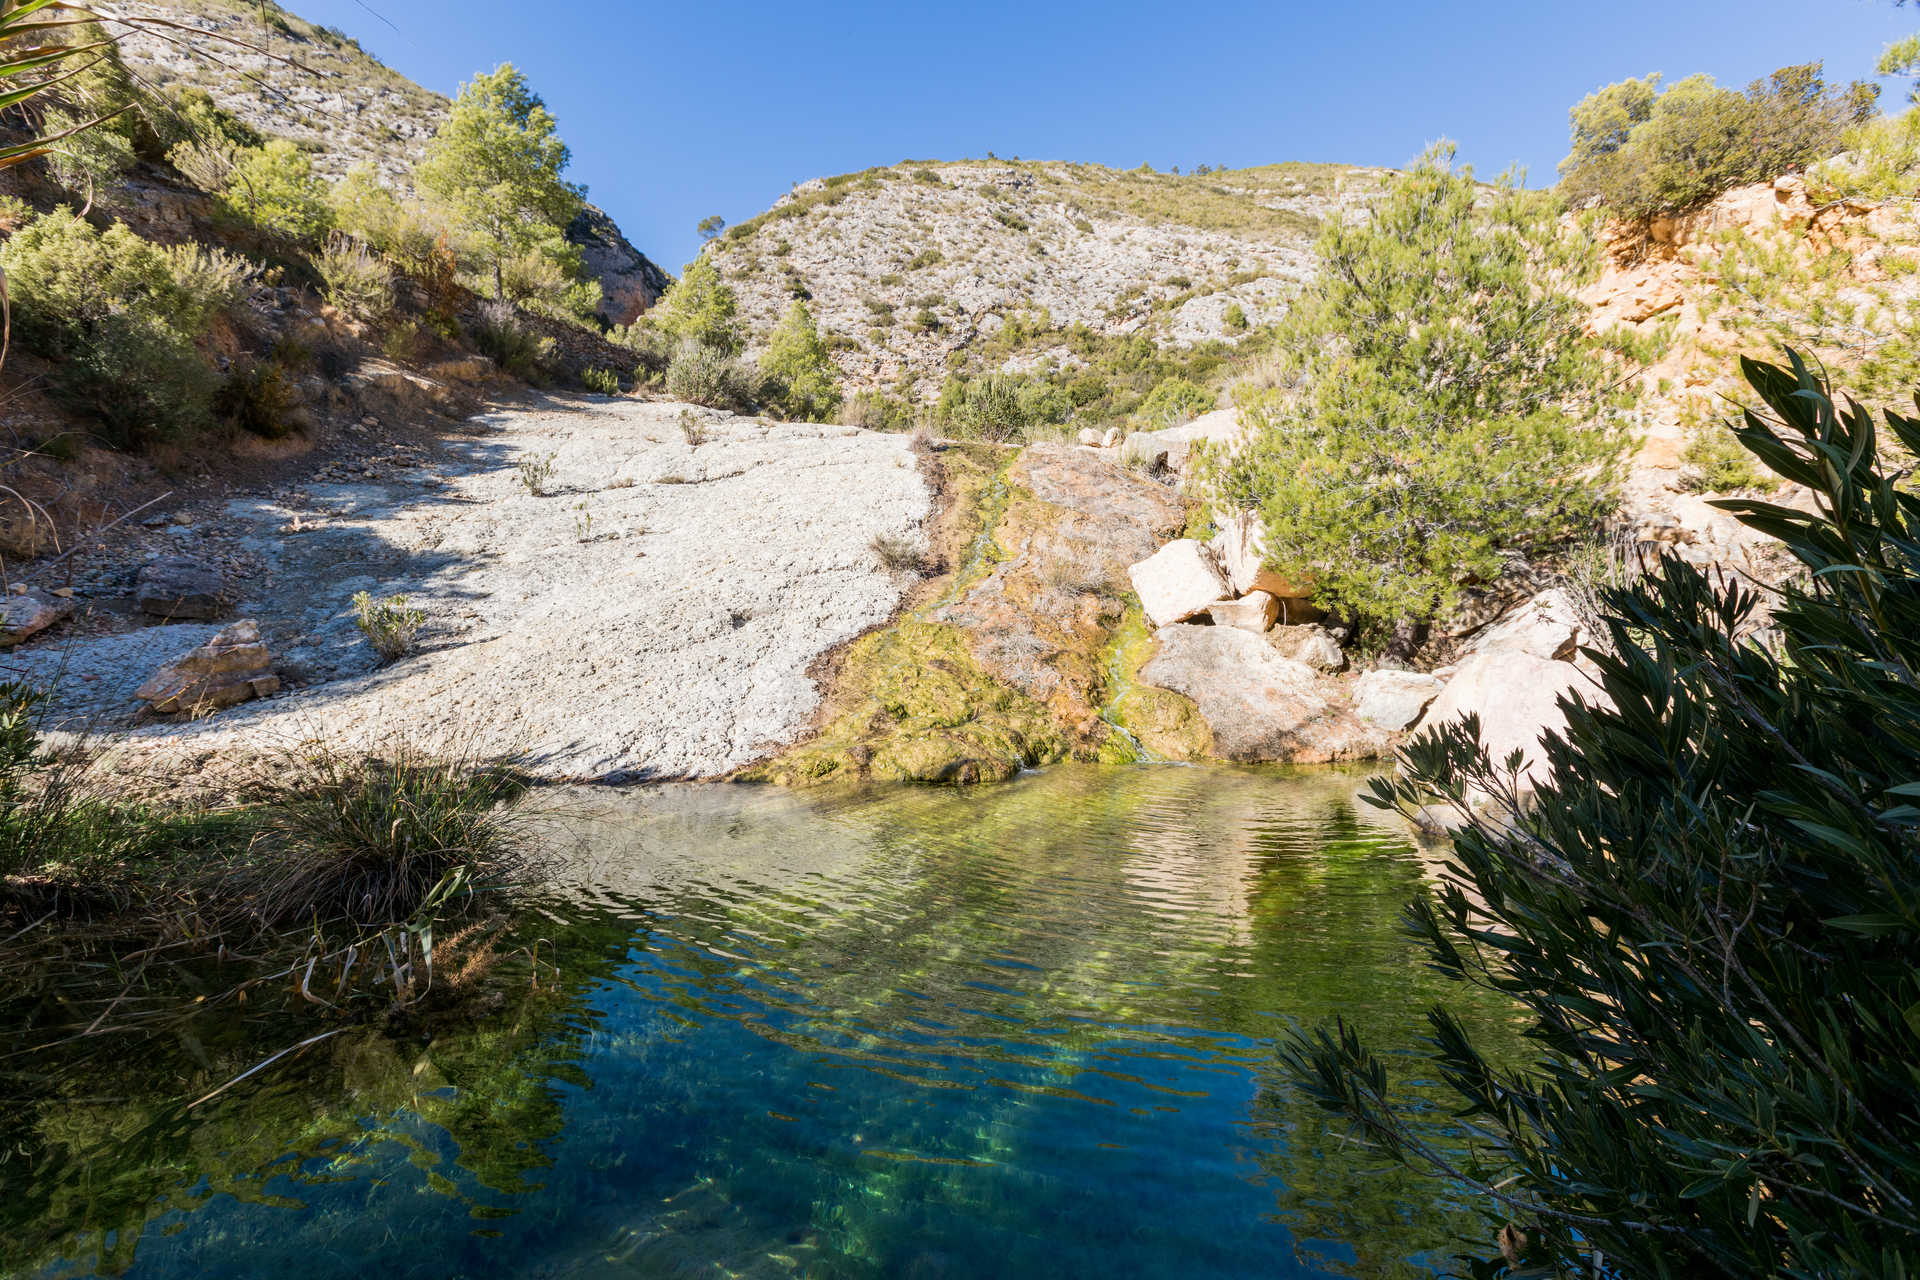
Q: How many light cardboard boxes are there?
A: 0